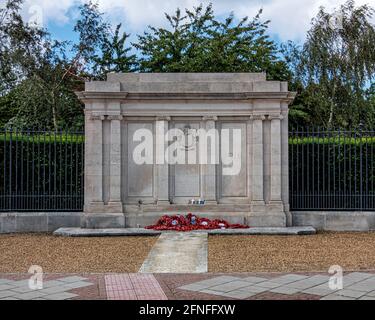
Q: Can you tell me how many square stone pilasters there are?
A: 6